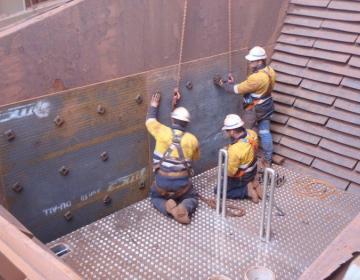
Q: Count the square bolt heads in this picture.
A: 11